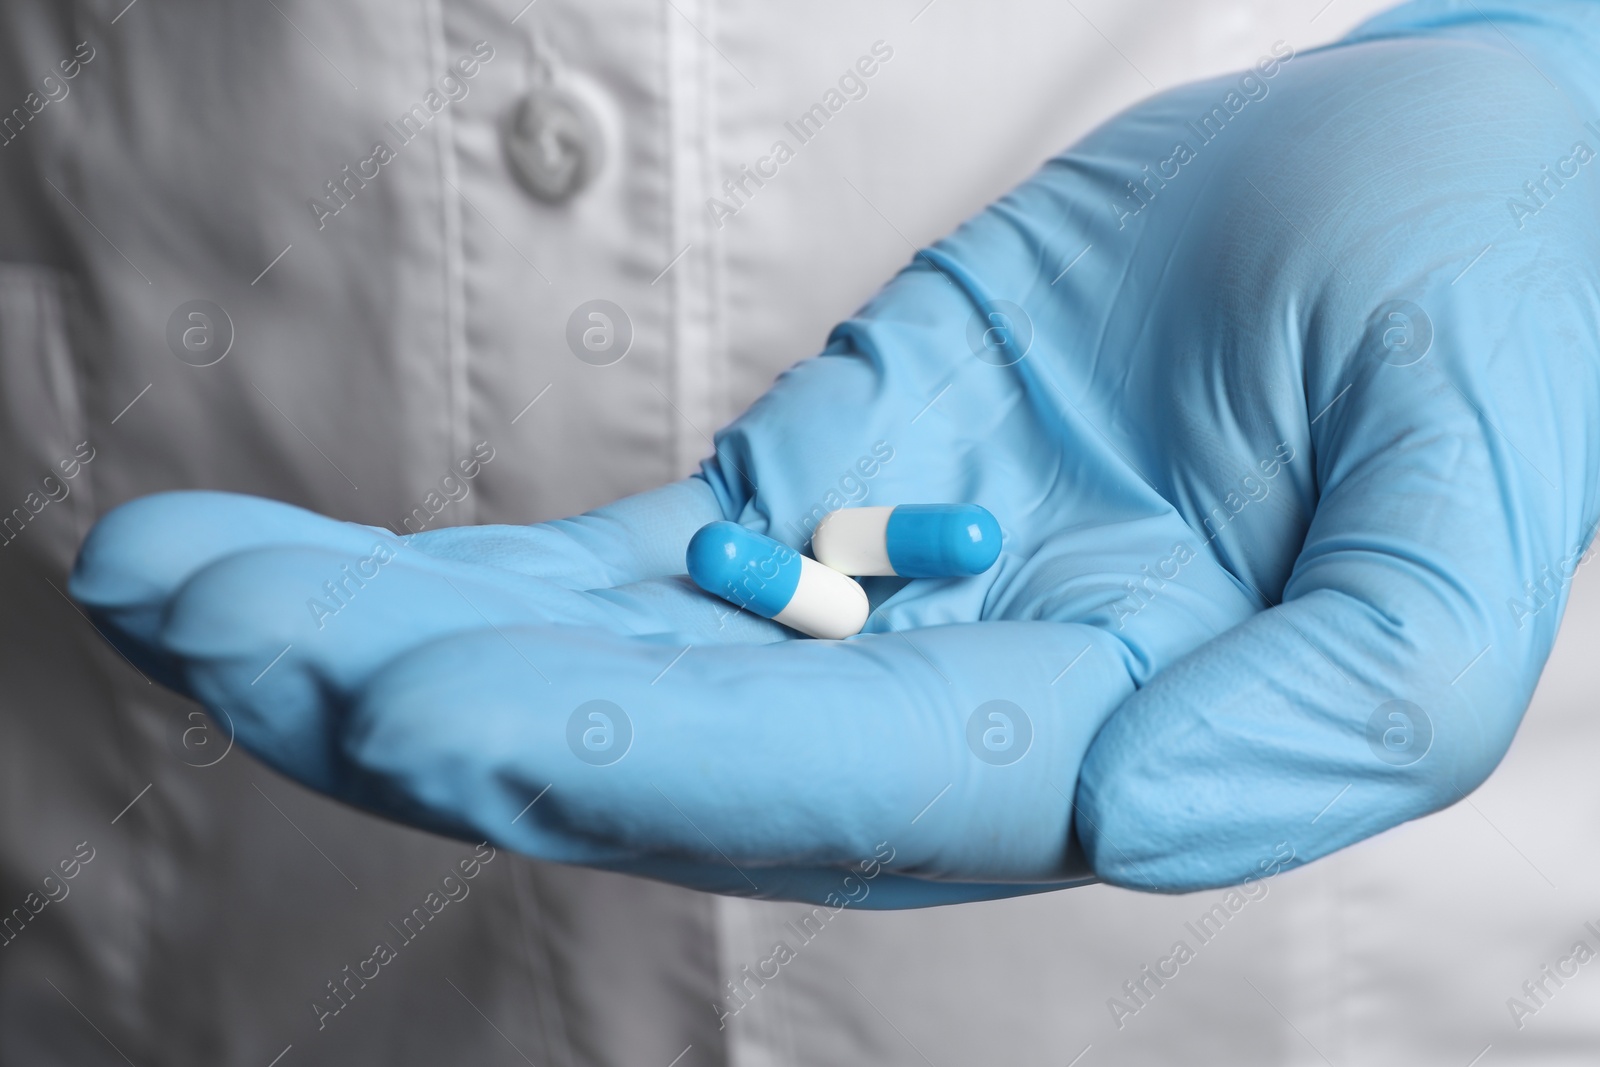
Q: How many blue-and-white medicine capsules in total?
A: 2